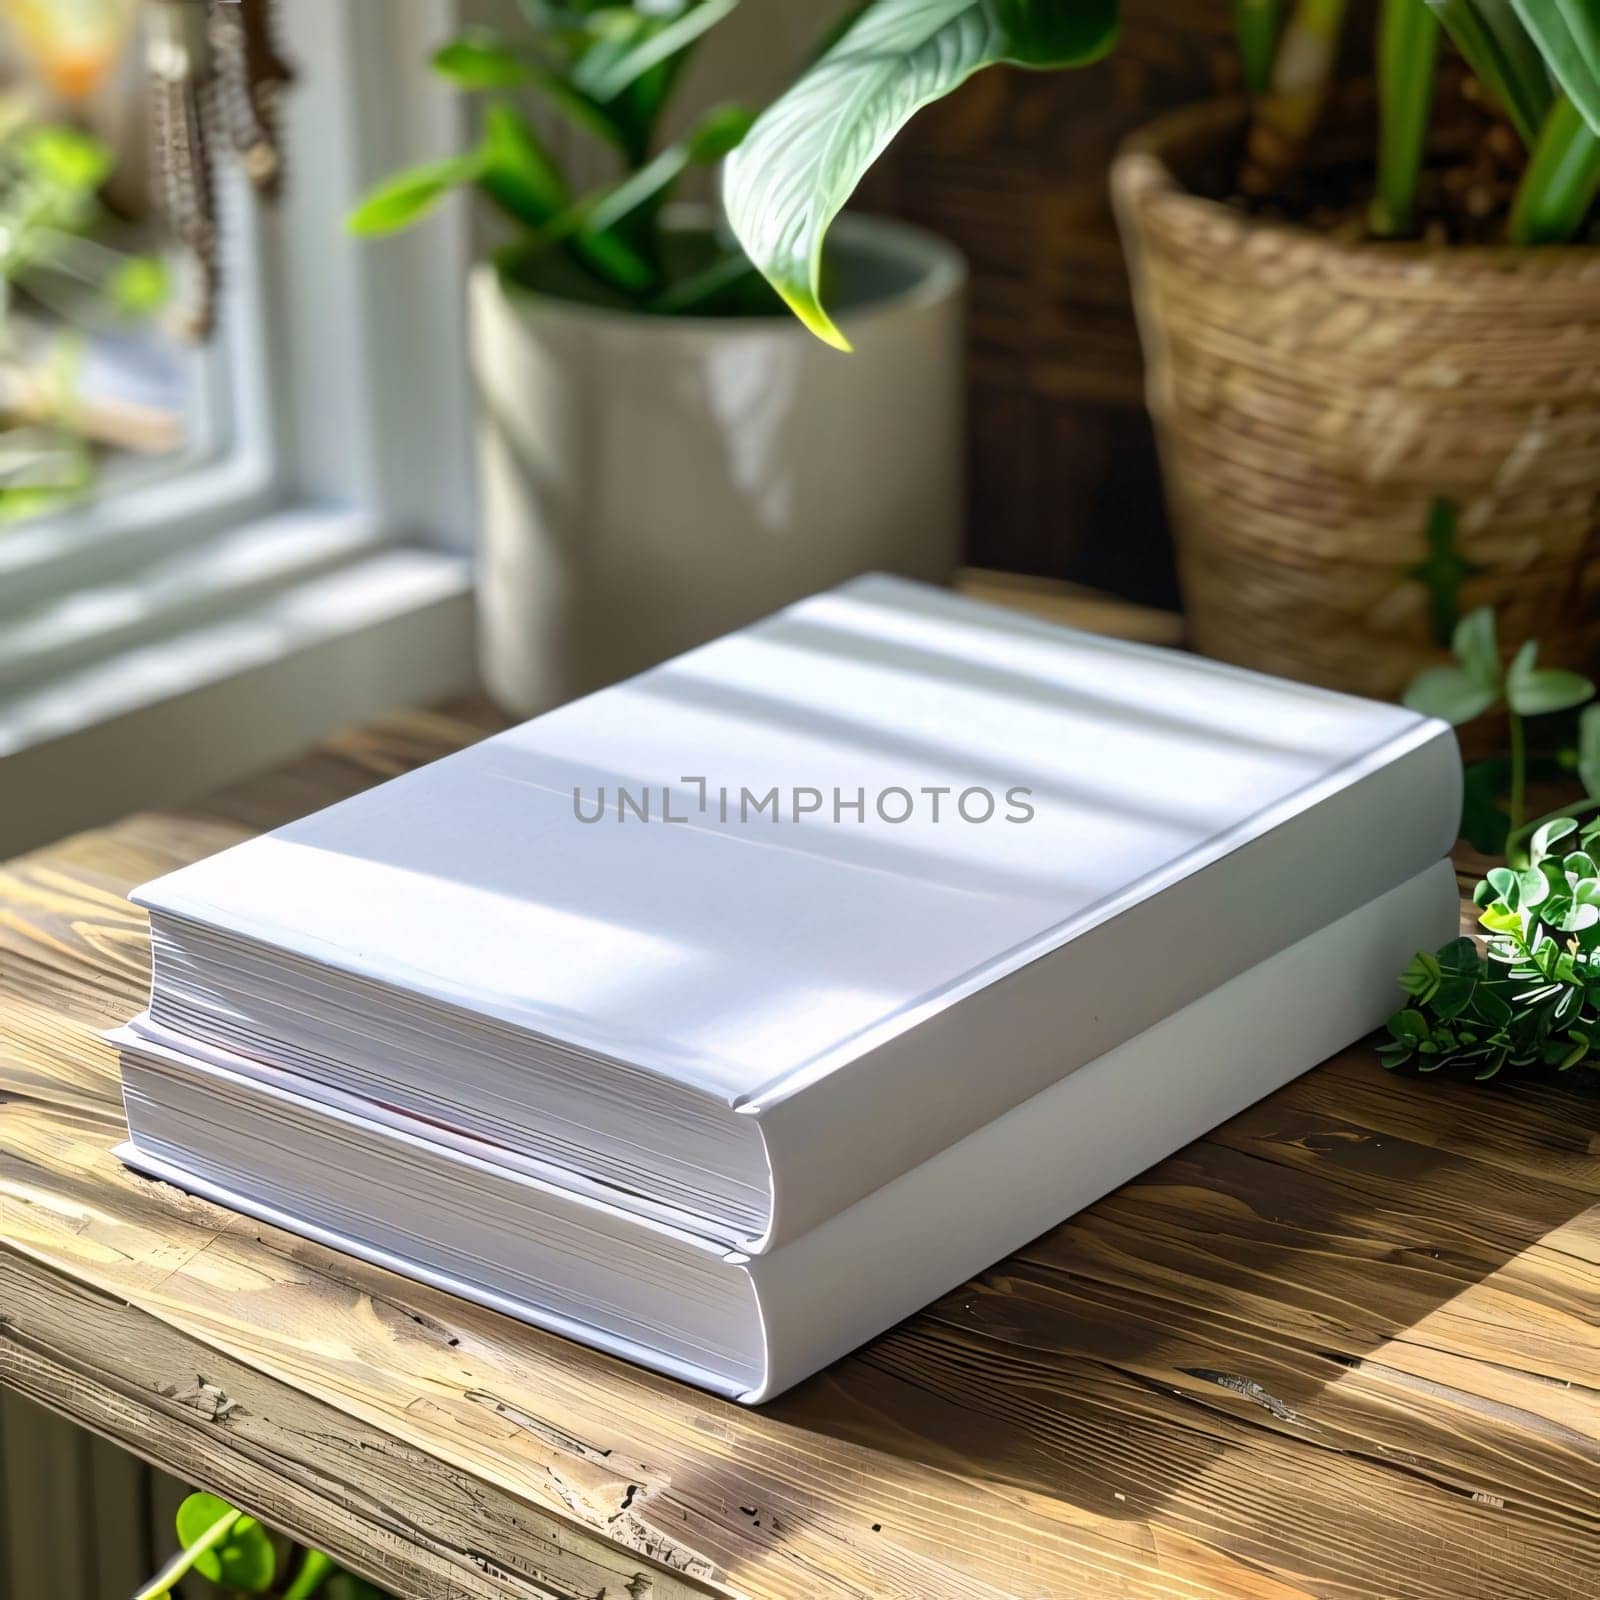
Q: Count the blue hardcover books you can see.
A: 0